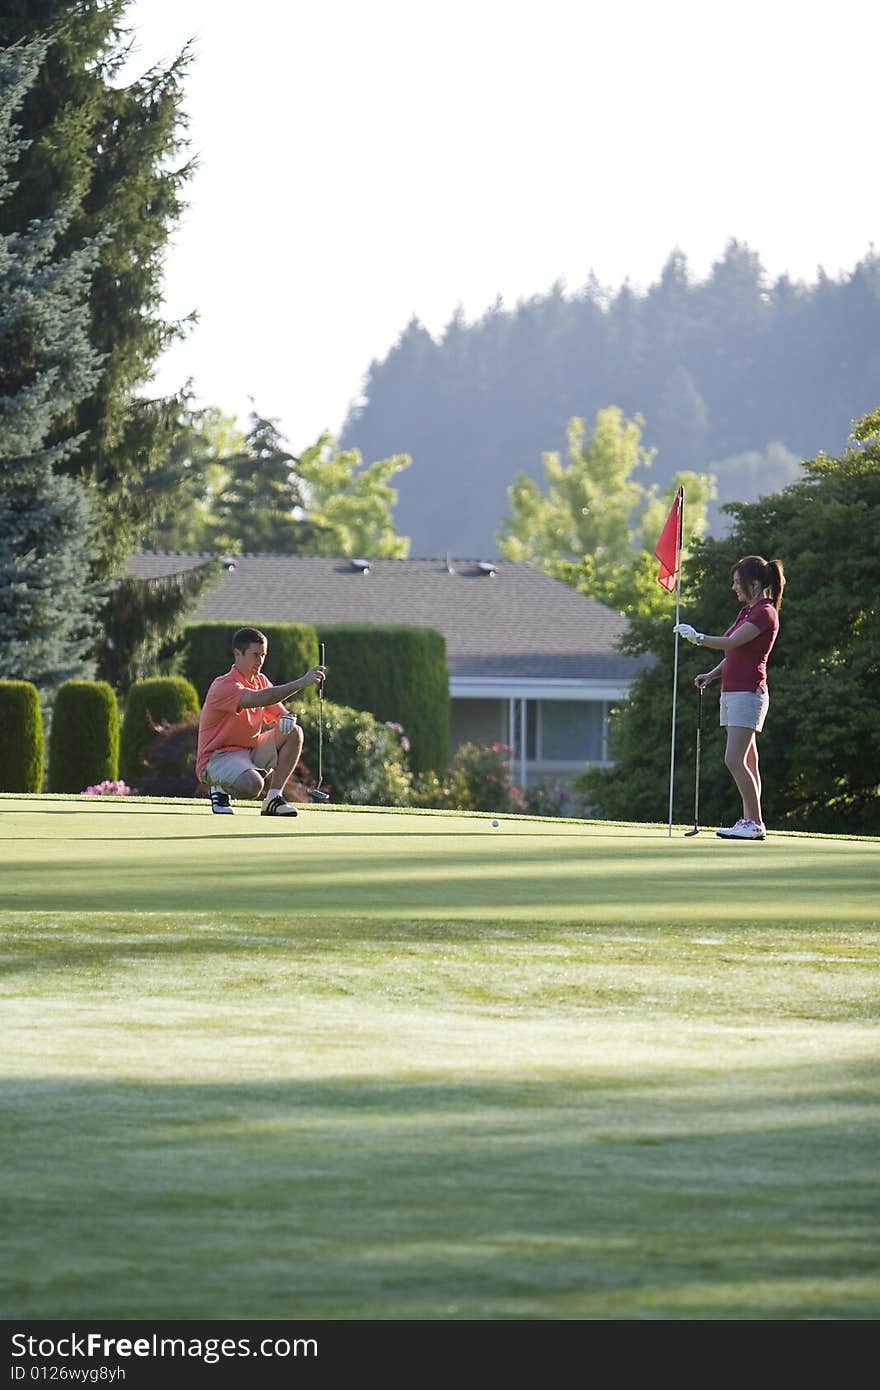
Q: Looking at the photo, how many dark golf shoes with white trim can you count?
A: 2